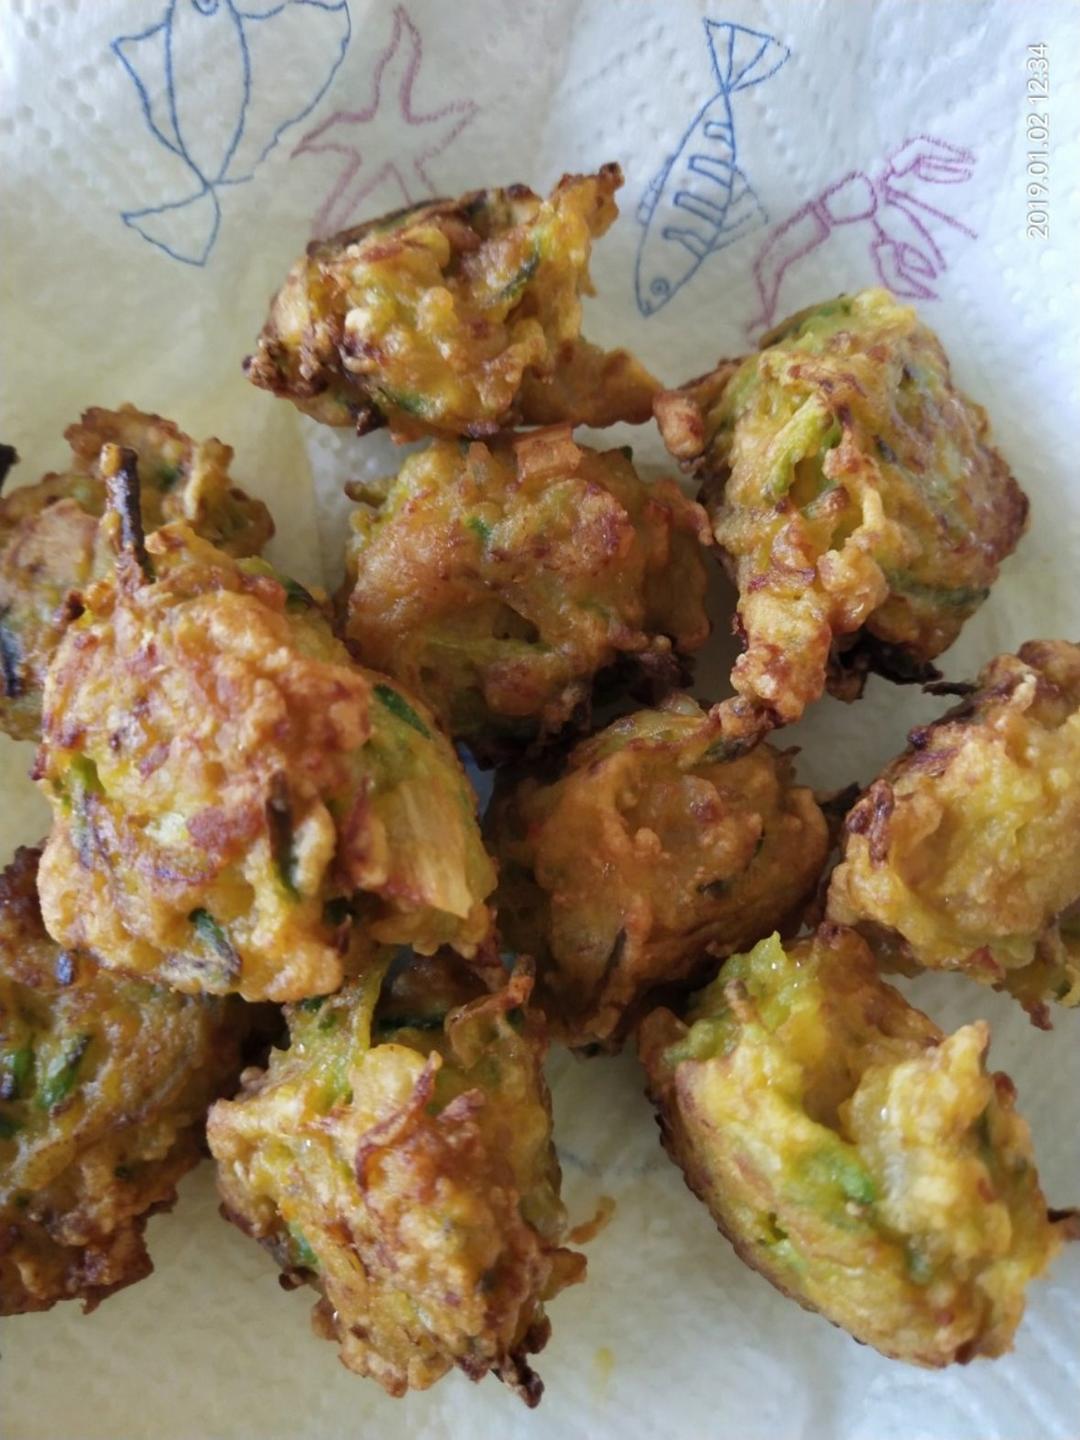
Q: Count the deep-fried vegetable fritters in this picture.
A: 10